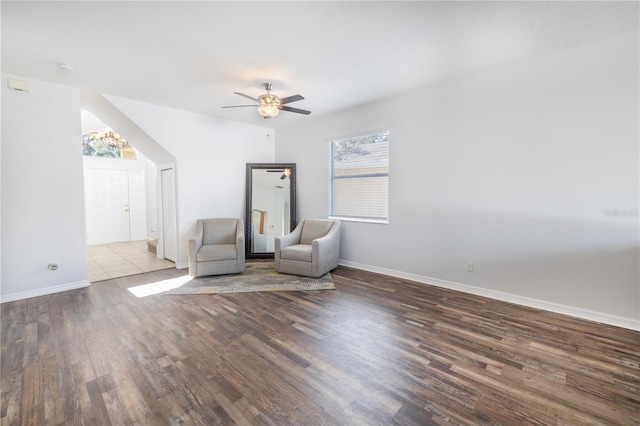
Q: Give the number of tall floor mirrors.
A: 1